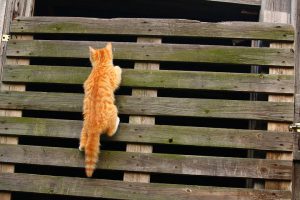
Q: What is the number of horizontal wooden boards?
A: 7